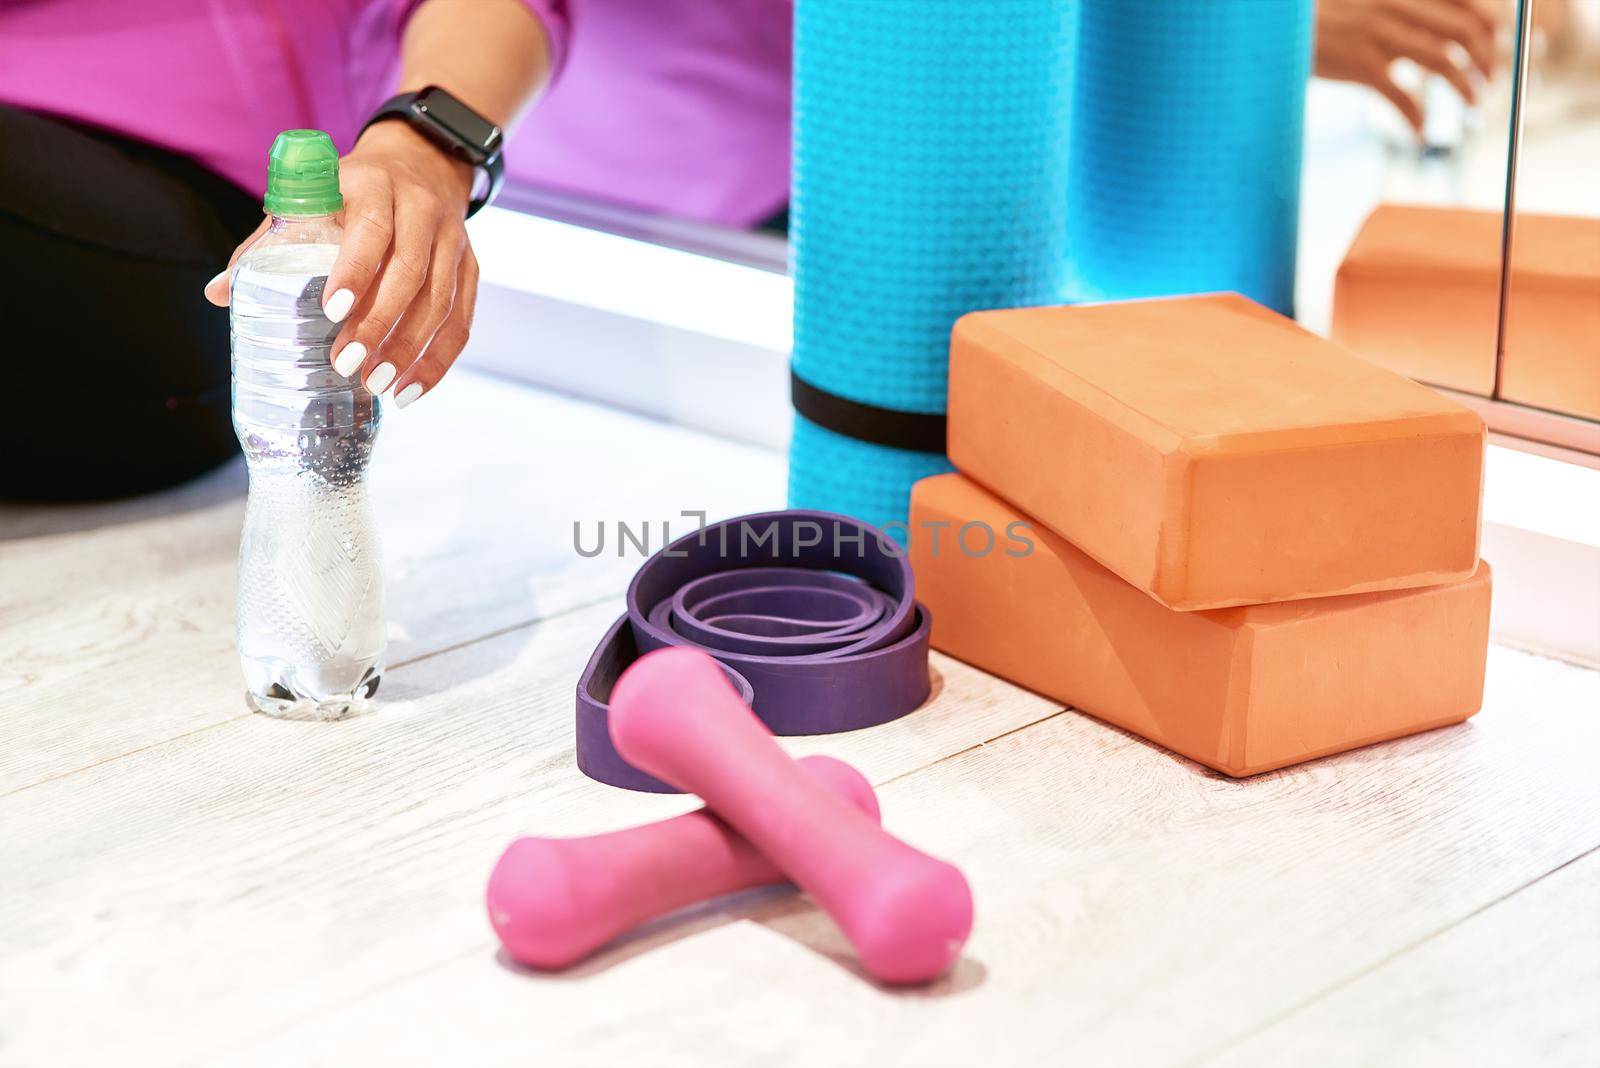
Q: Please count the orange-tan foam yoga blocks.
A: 2